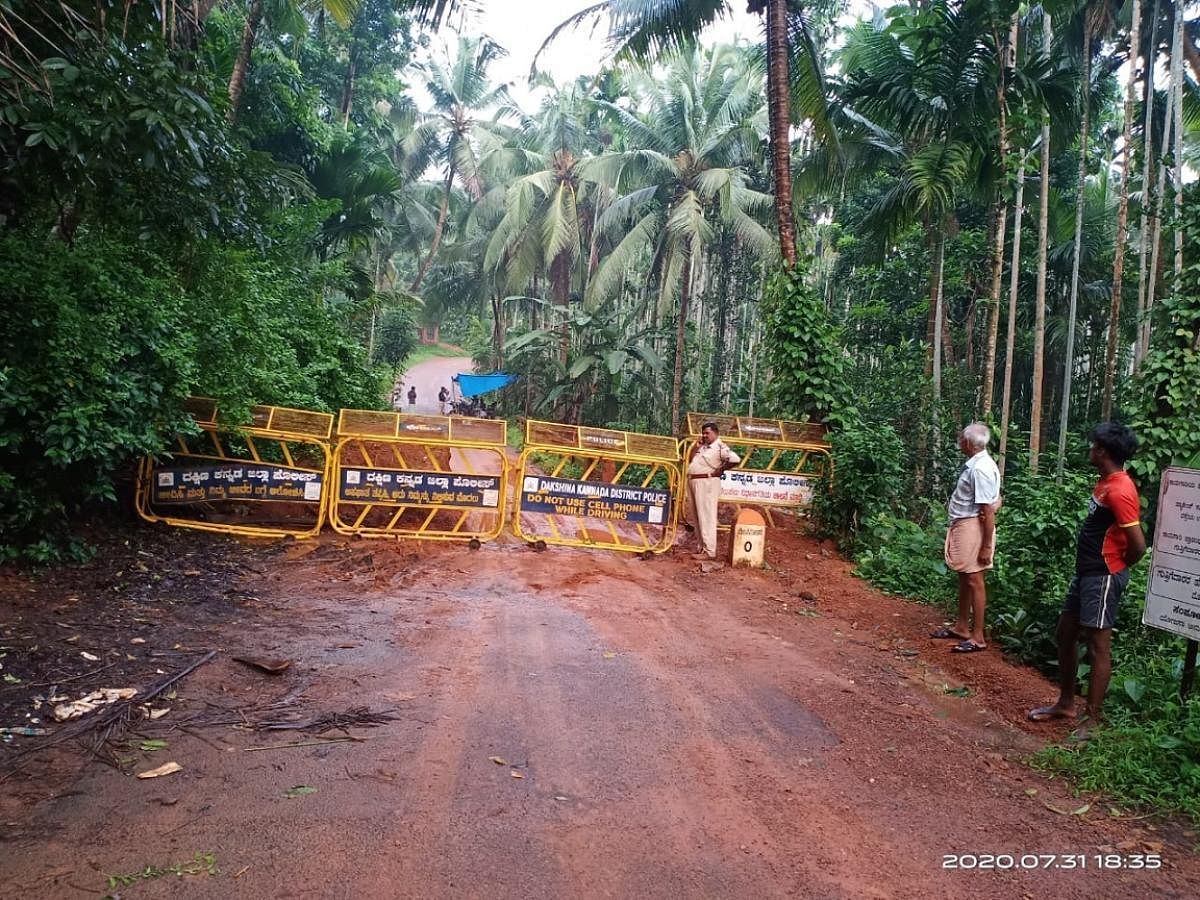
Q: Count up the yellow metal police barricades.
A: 4